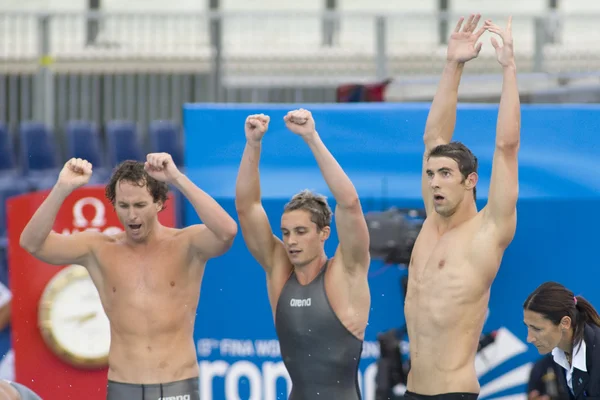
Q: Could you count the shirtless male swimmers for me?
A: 2